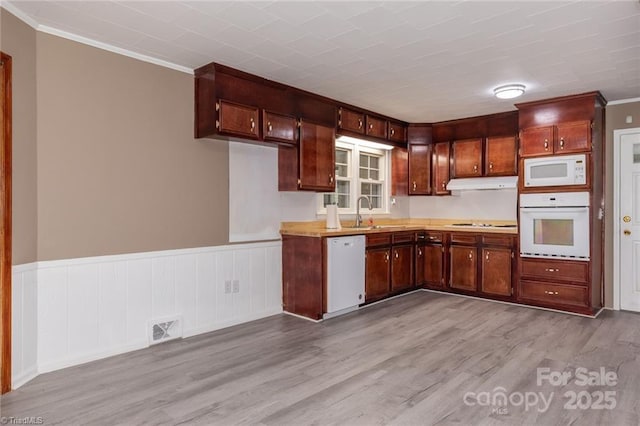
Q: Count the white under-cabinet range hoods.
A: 1